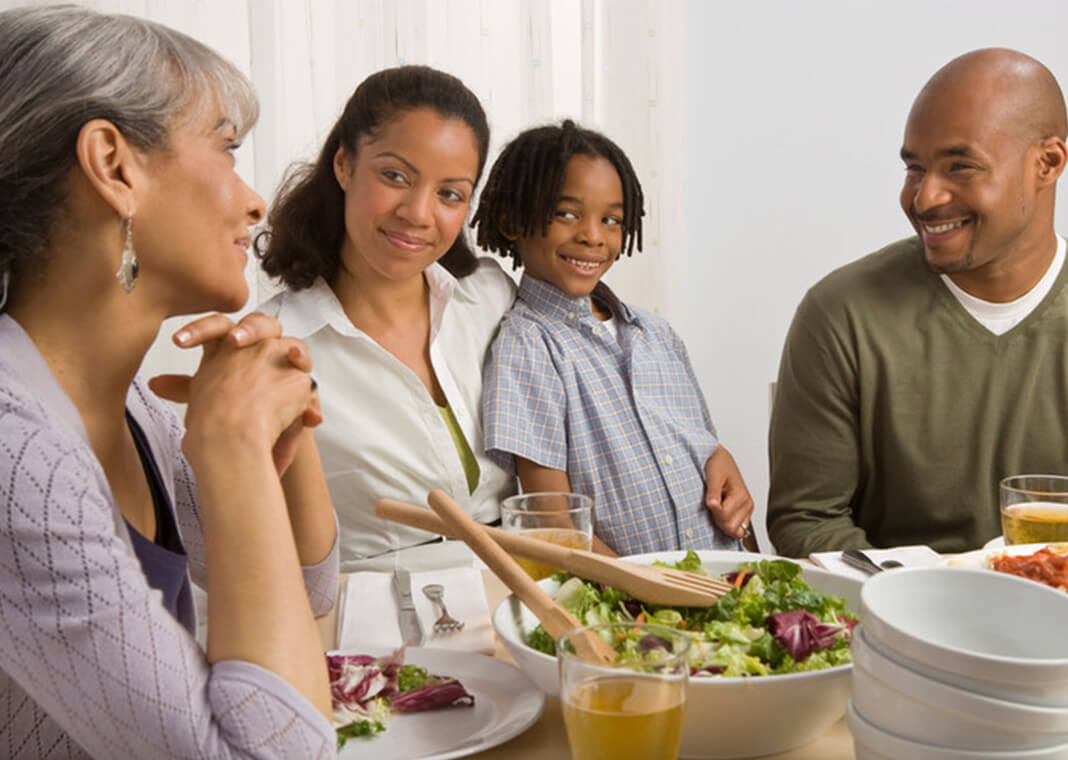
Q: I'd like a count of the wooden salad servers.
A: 2